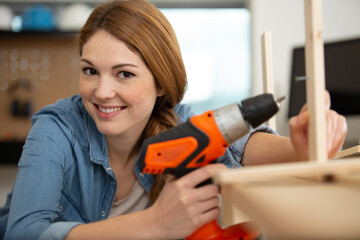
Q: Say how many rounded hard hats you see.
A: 3